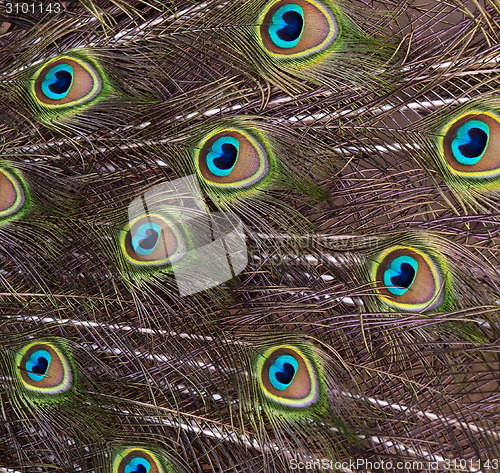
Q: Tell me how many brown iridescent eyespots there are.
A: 10